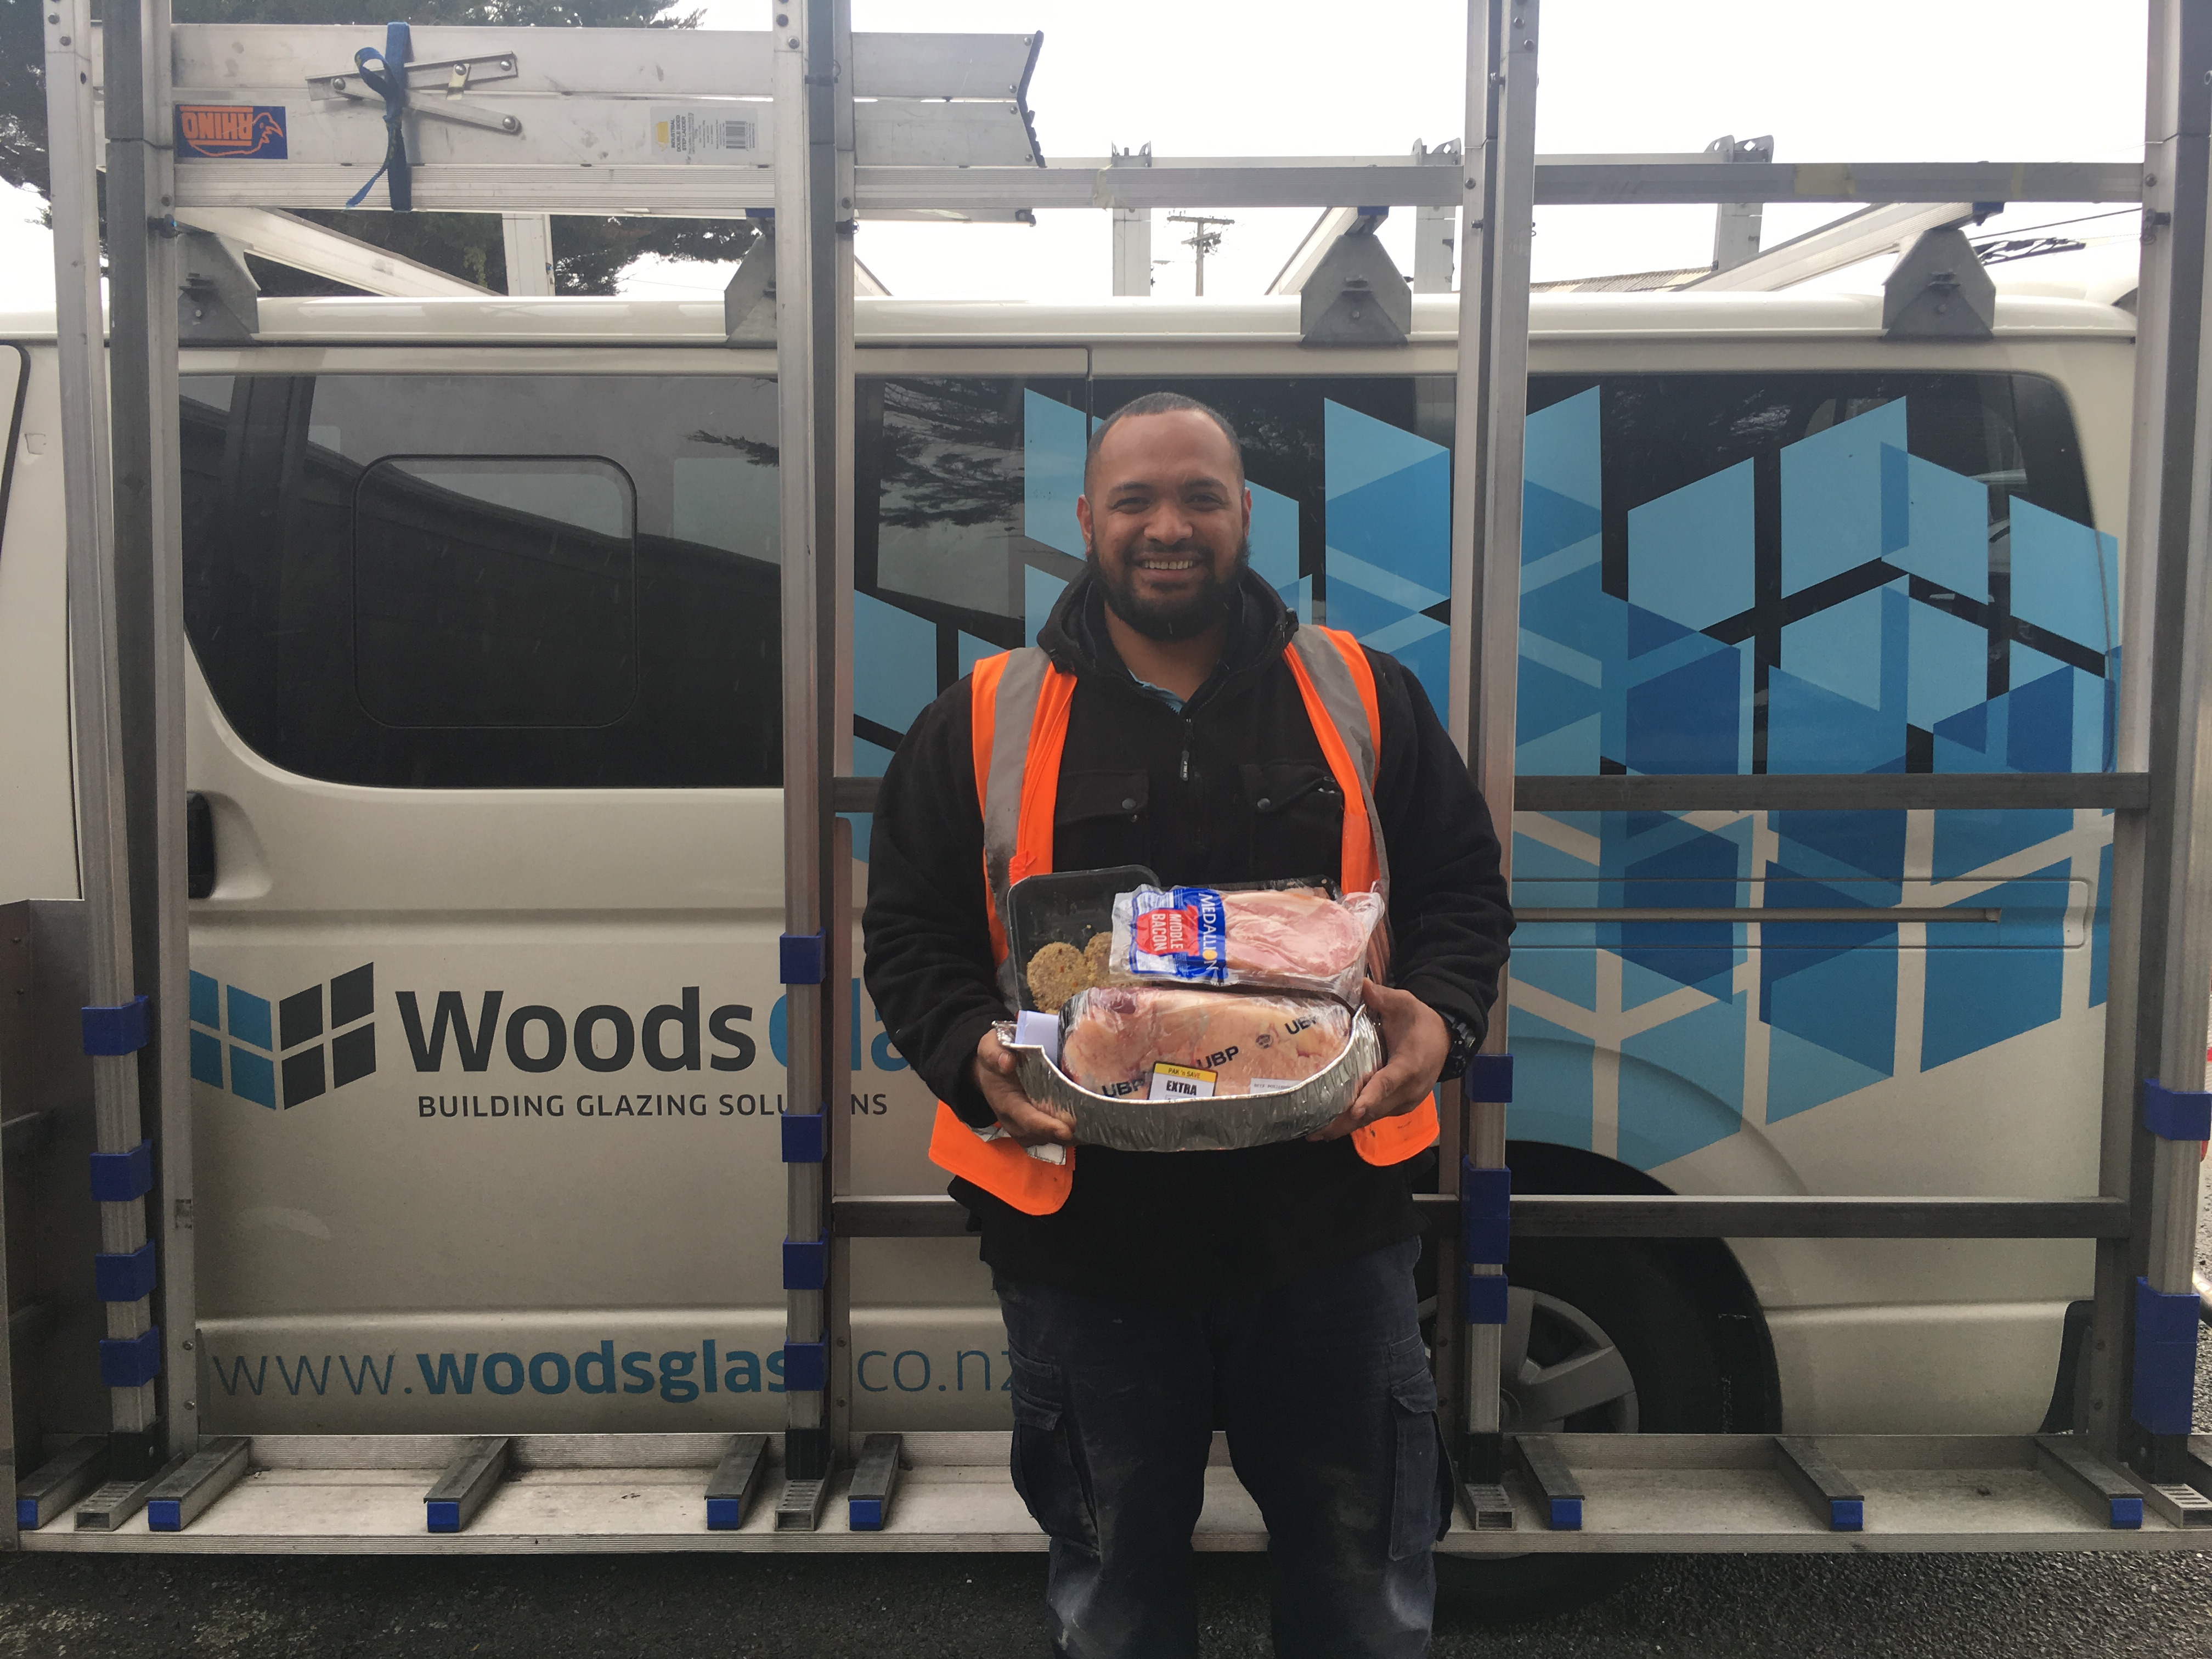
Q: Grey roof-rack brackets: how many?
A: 4